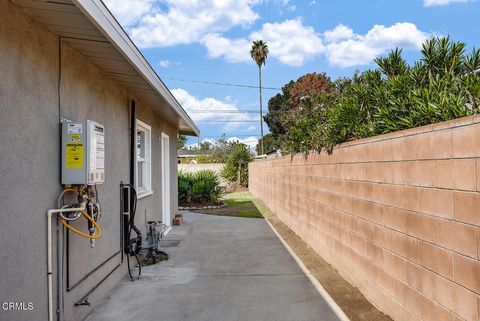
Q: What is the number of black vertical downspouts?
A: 1